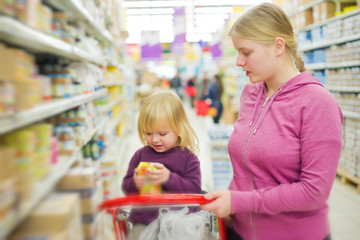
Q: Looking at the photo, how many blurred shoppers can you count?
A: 4